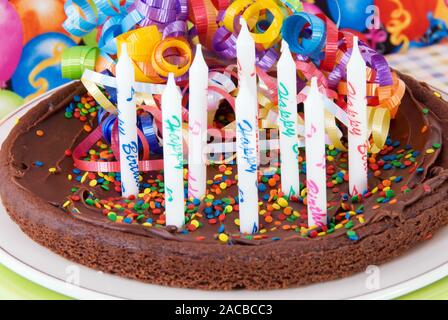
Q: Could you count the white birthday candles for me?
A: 8